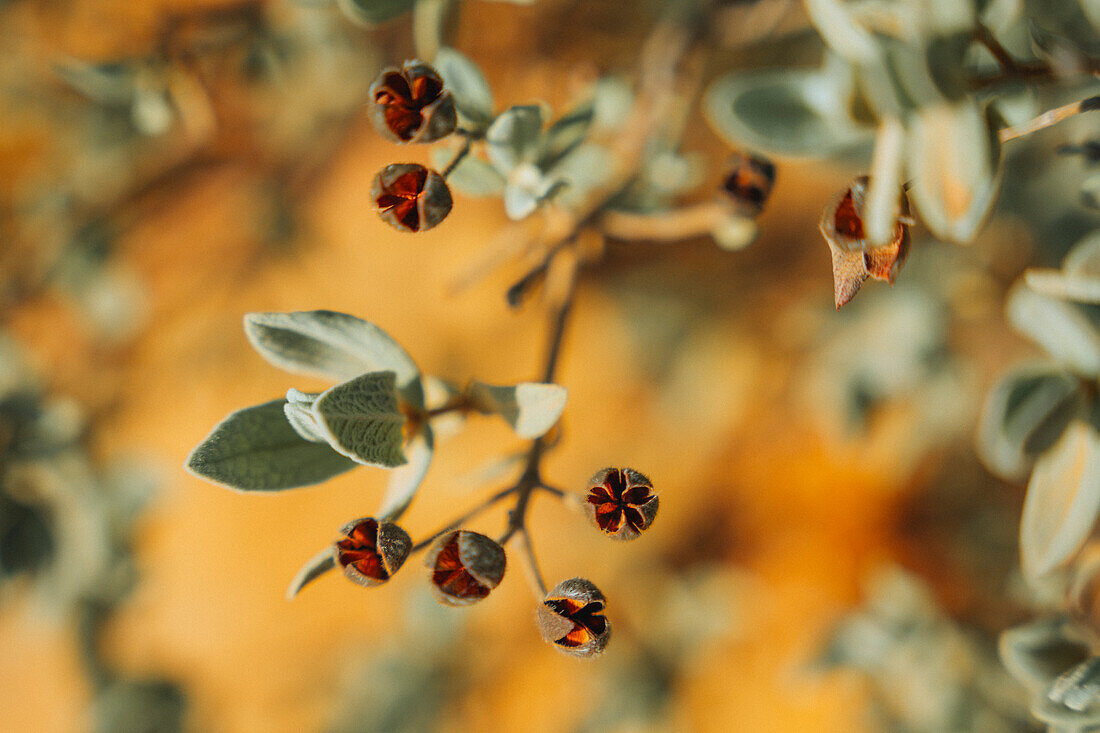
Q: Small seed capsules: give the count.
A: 8